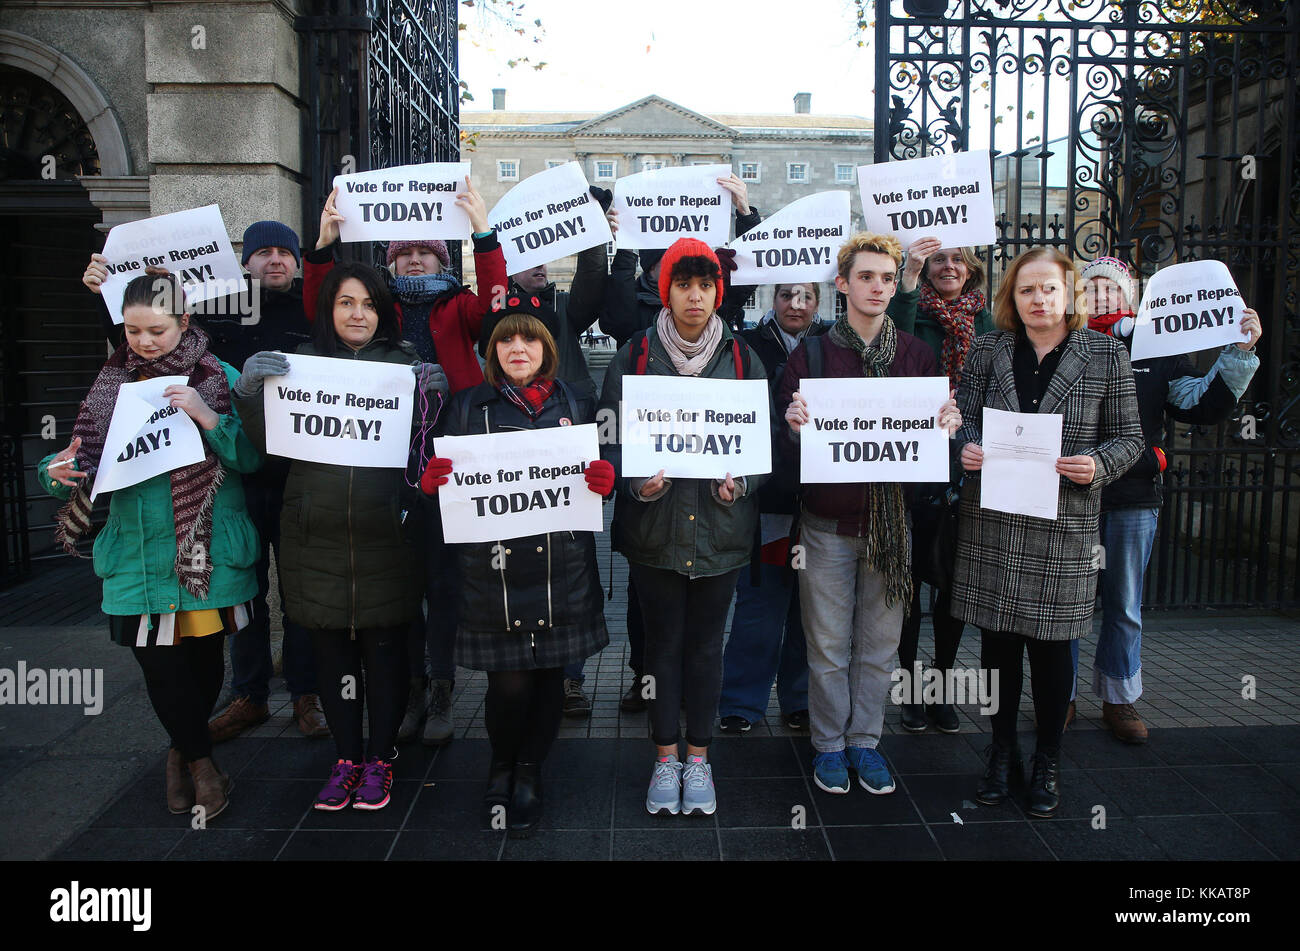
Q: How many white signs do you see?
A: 12